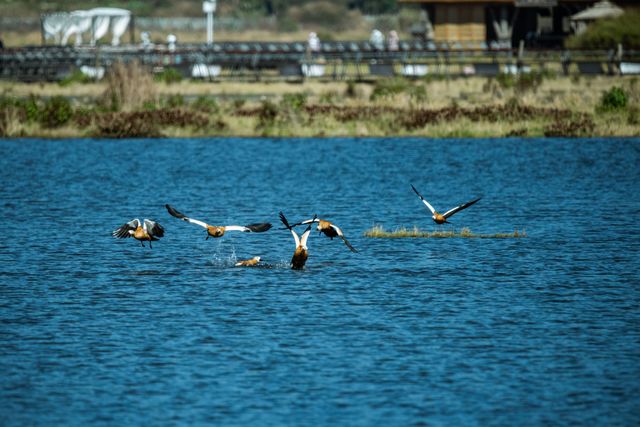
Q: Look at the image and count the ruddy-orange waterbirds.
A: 6